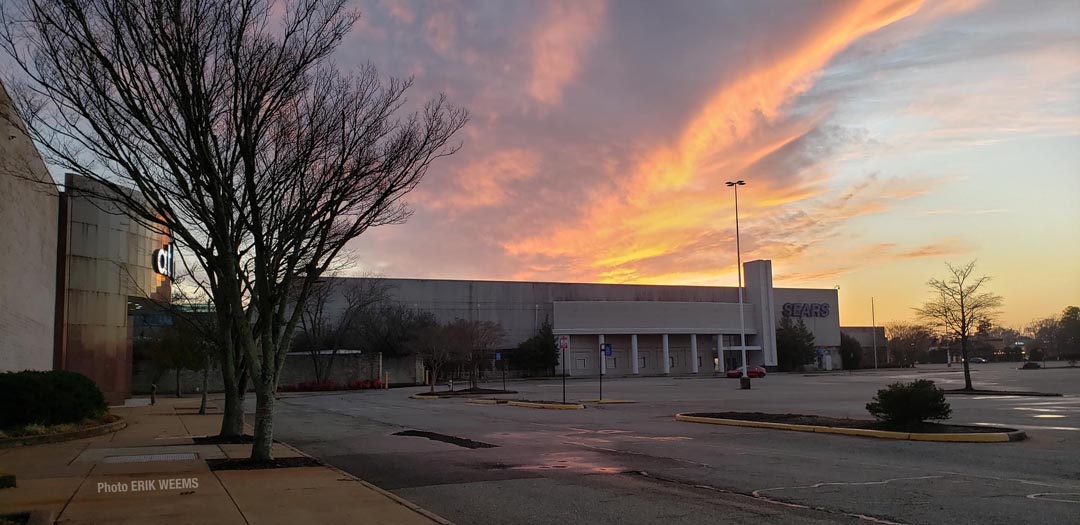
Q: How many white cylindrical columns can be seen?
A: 5